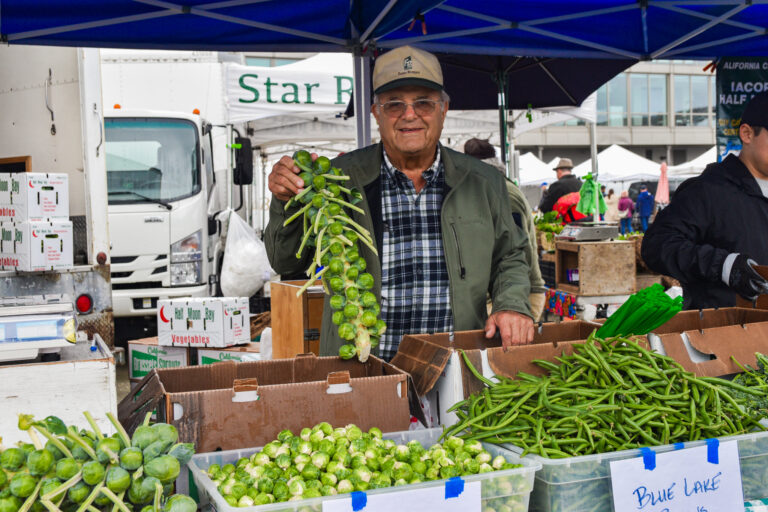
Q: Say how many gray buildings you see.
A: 1